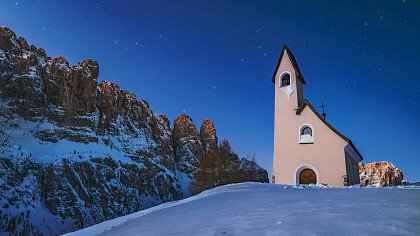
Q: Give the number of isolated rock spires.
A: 2